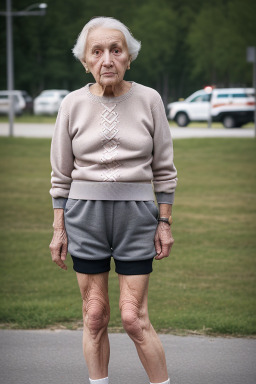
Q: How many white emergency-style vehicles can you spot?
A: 1